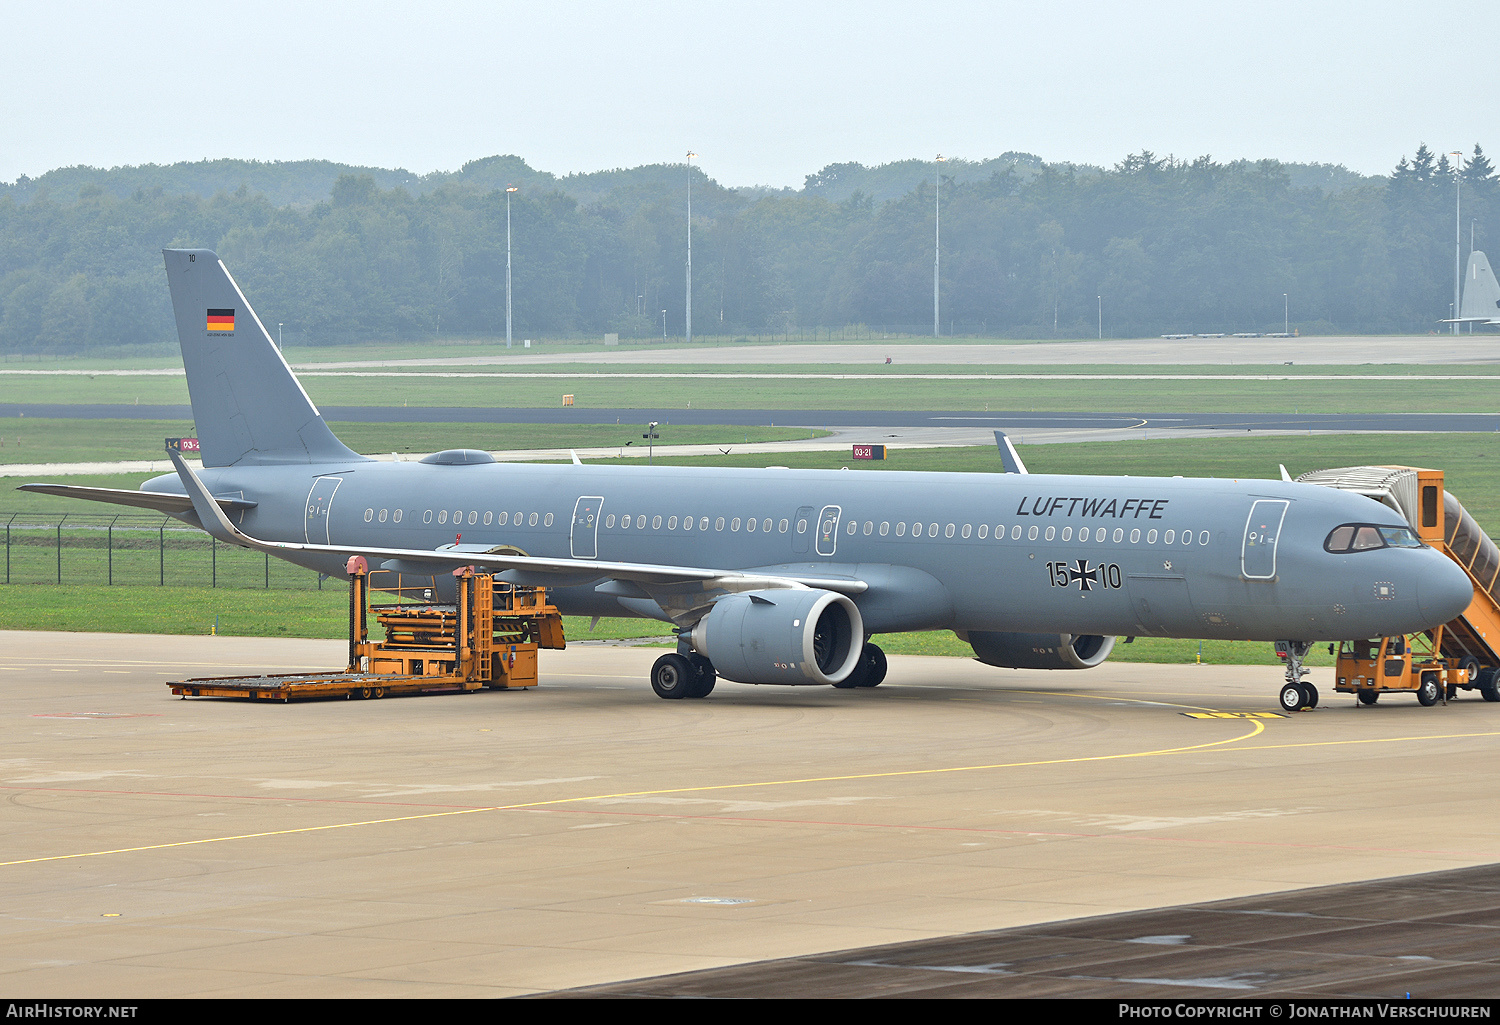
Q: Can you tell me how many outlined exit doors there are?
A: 4